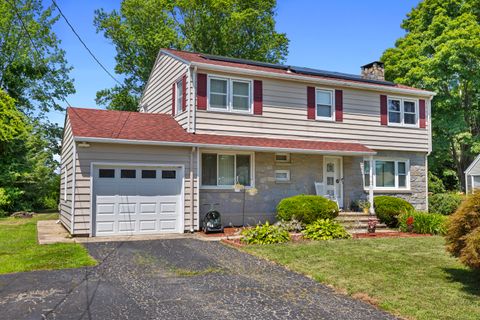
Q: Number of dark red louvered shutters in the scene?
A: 8